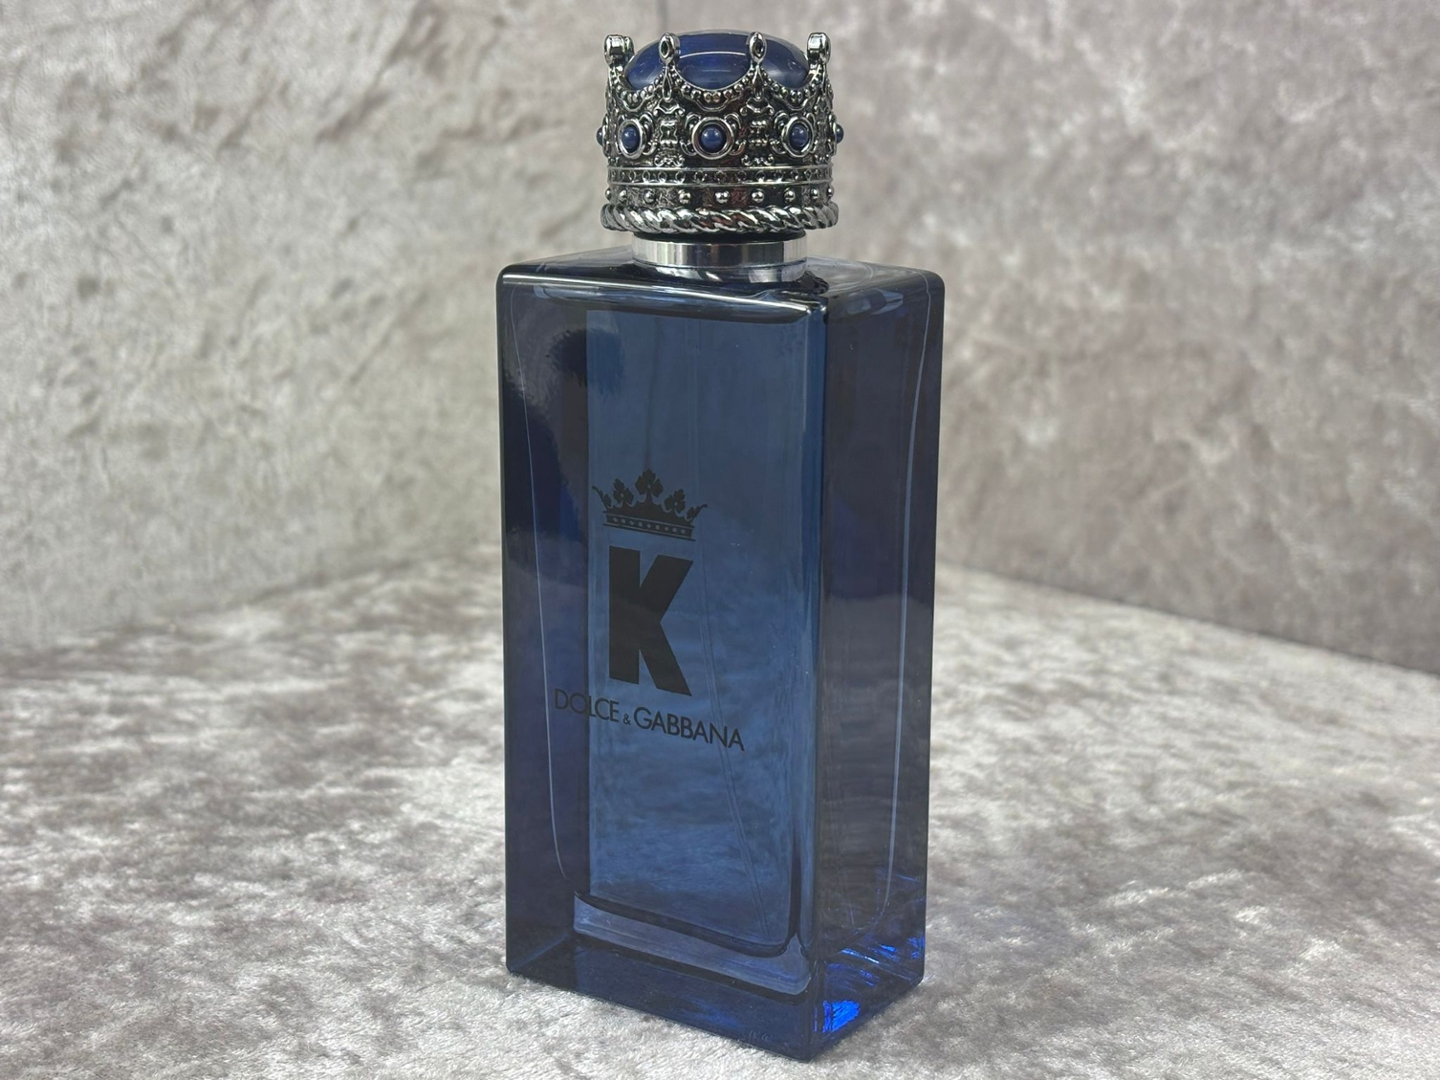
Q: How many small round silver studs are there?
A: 9